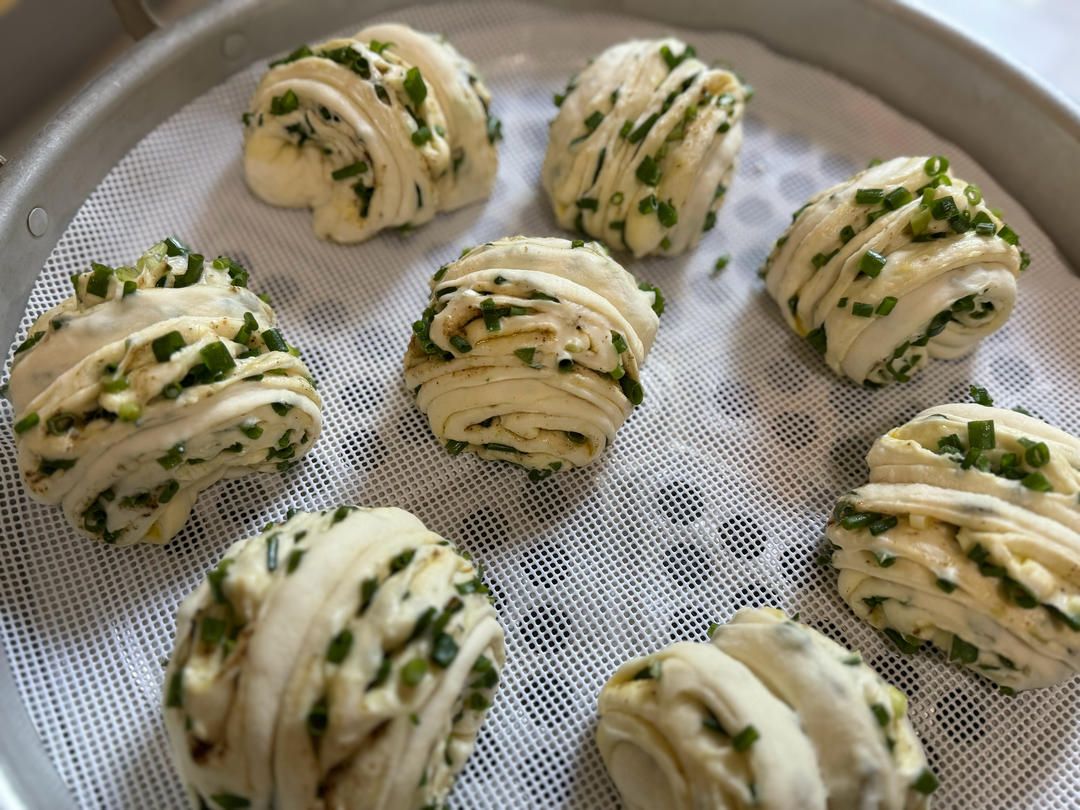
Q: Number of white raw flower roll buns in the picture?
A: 8